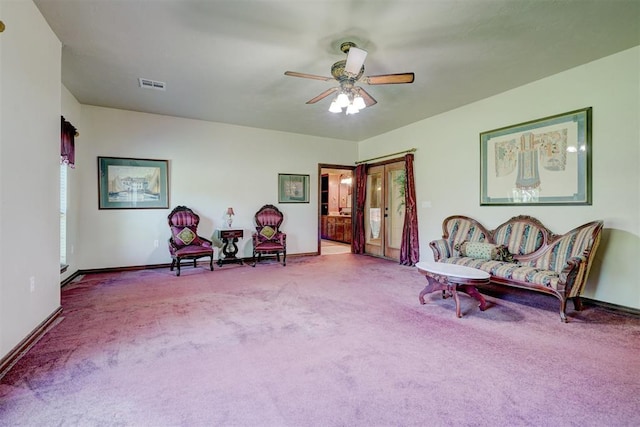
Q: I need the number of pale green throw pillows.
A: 1